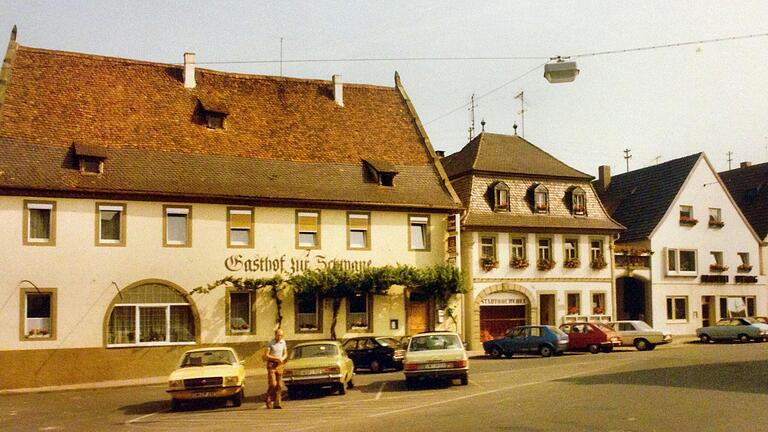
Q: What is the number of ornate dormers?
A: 3